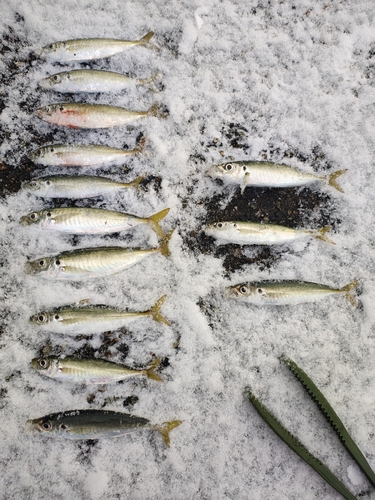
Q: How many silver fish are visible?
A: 13